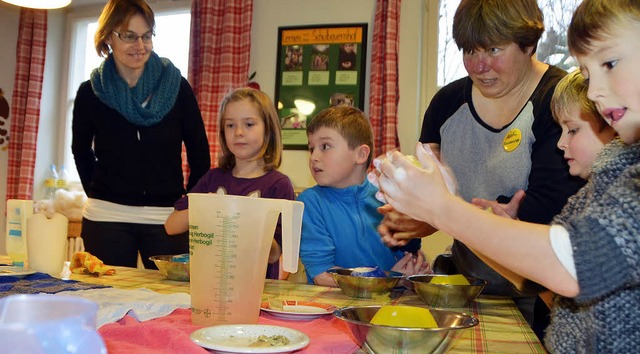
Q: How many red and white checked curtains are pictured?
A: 3